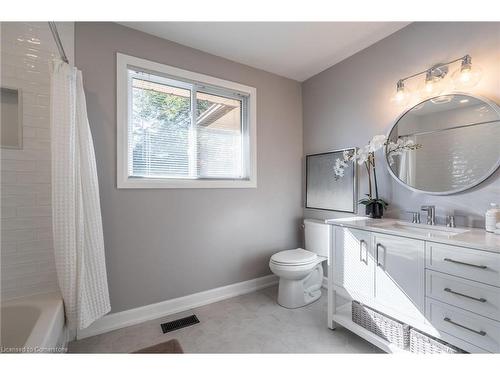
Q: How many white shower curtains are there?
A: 1